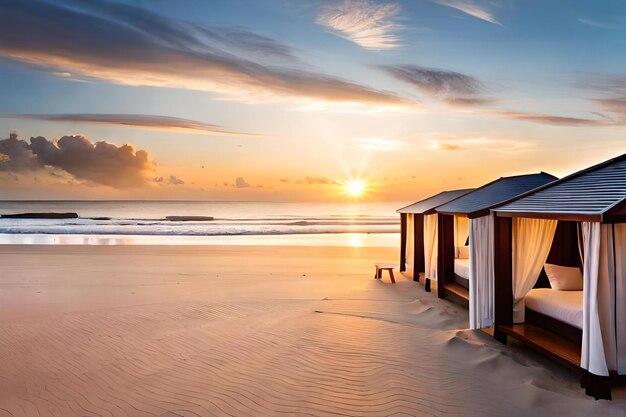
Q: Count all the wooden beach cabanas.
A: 3